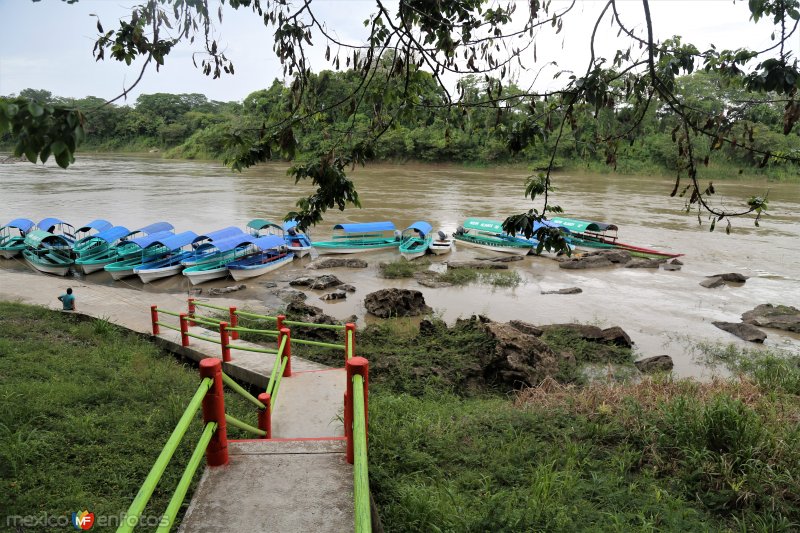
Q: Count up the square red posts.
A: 0